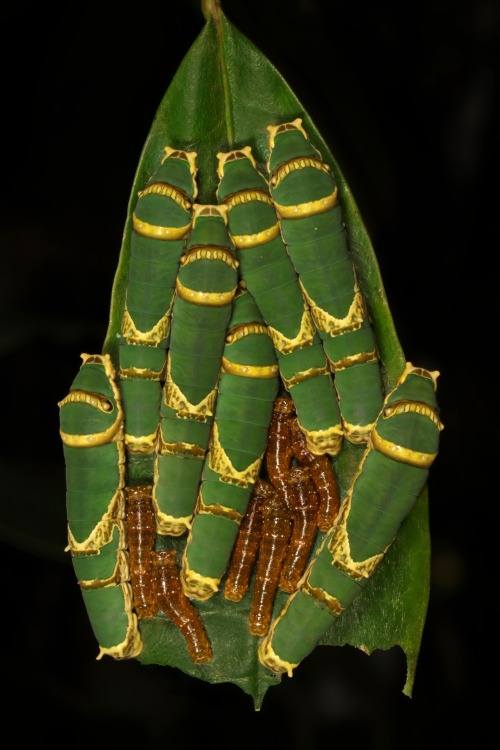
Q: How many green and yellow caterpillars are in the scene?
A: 7